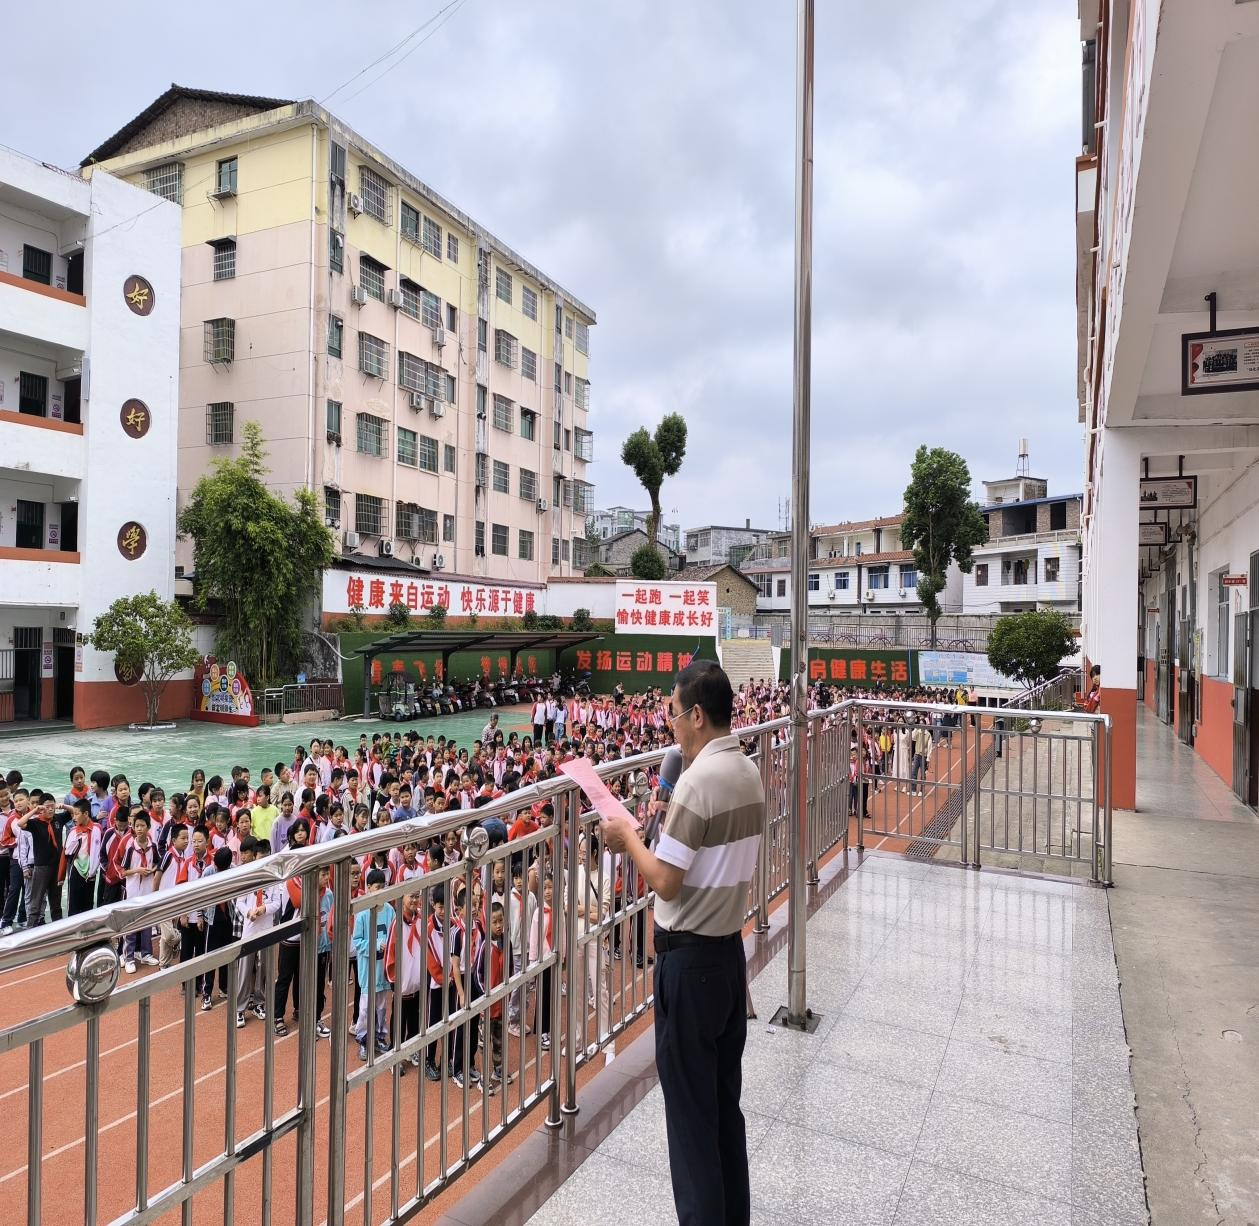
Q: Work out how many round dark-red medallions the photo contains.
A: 4